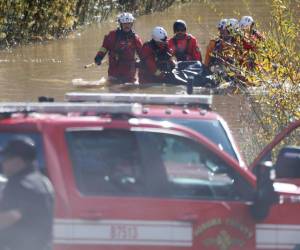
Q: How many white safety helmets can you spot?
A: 5